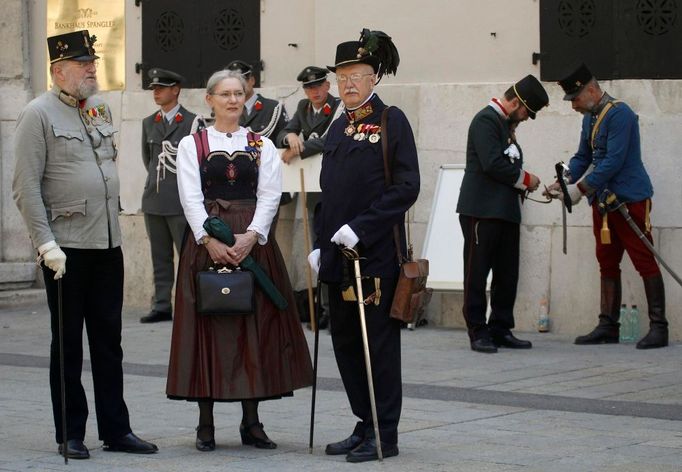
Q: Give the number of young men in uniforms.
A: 3